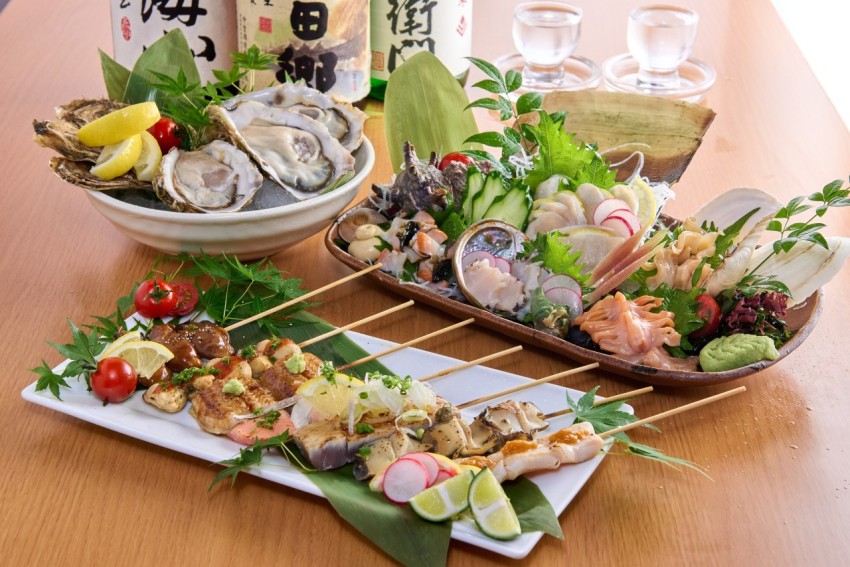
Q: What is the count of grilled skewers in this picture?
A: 7